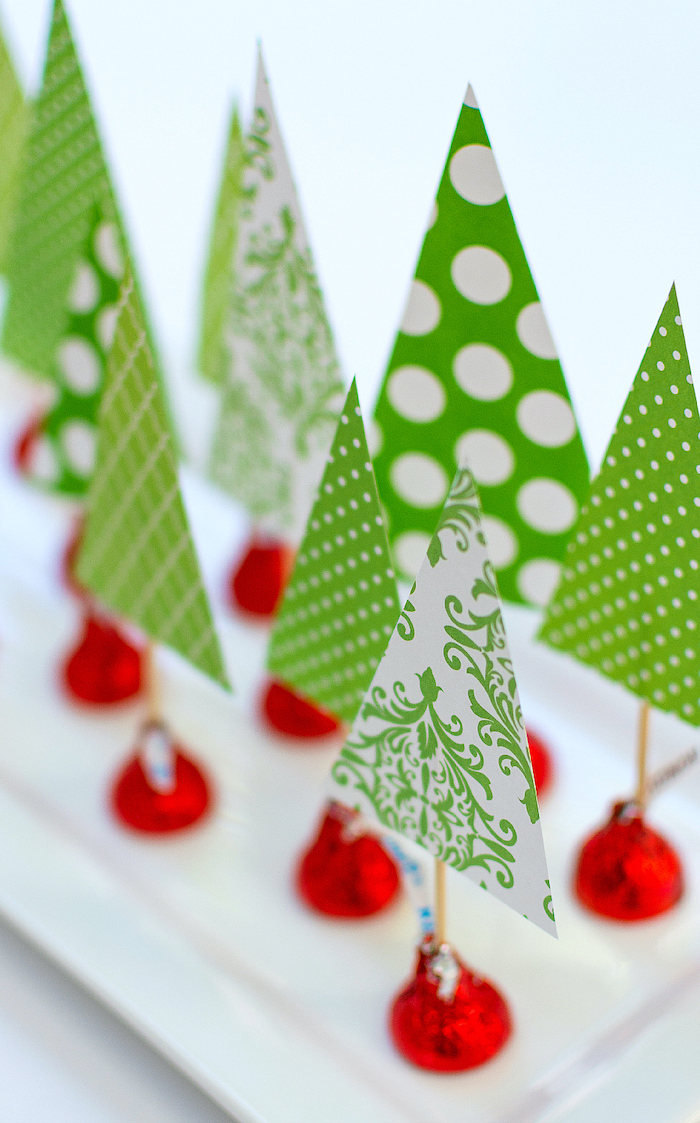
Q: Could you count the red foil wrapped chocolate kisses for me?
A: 10